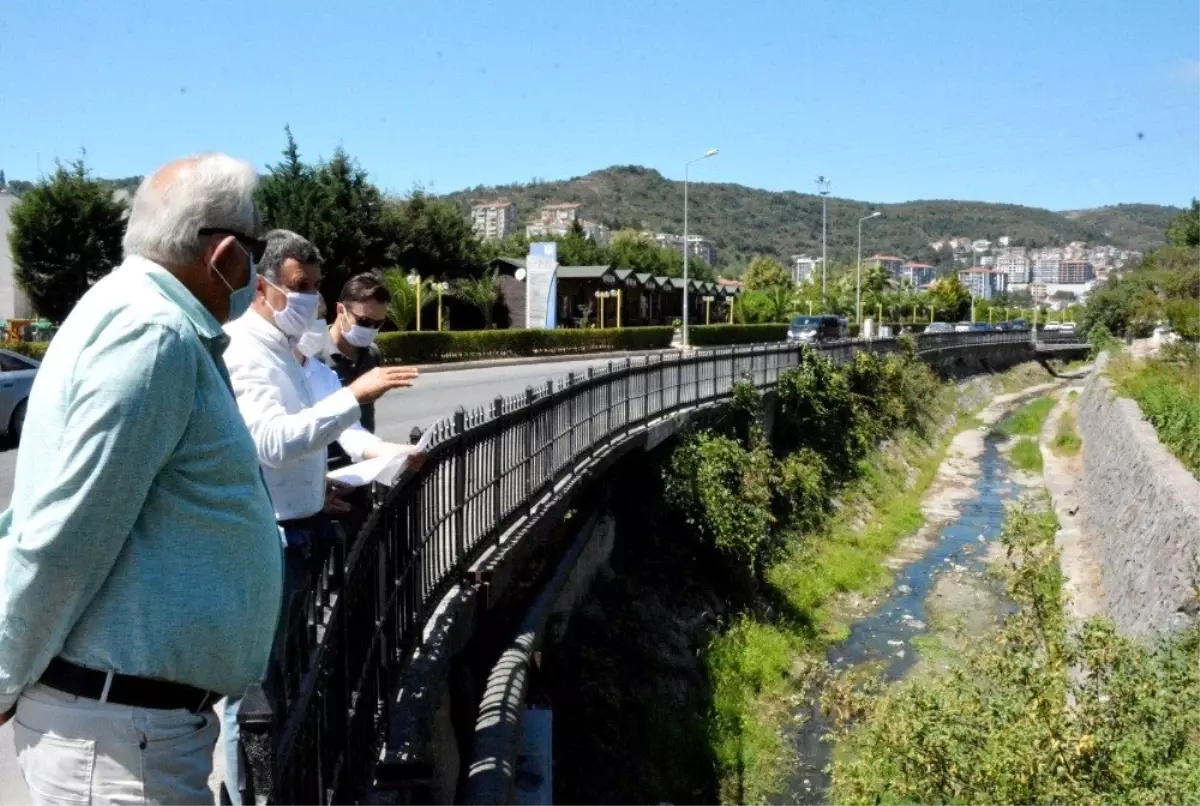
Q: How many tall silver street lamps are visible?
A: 3